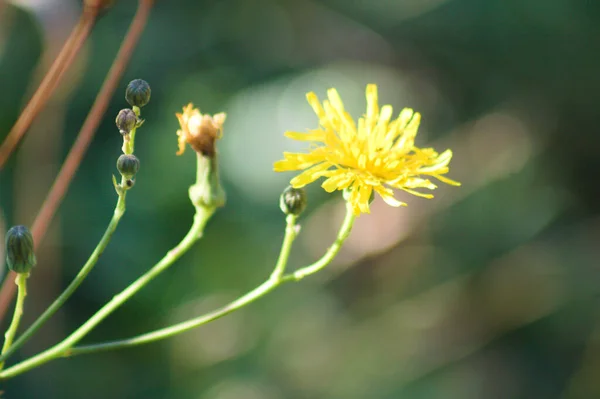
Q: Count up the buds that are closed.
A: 5